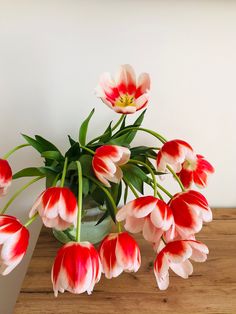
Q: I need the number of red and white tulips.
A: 12